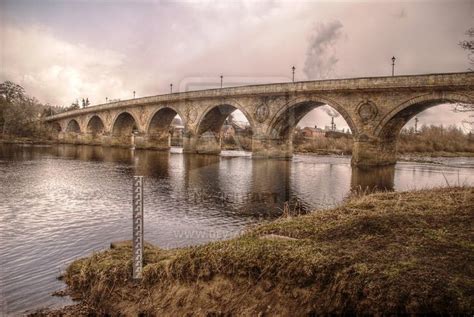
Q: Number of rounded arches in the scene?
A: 8